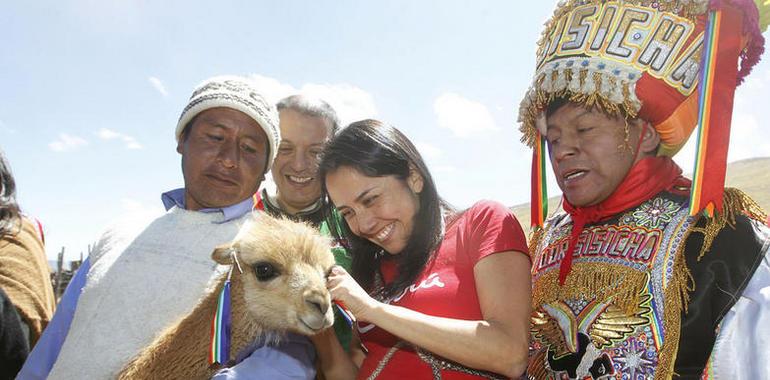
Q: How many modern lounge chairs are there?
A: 0